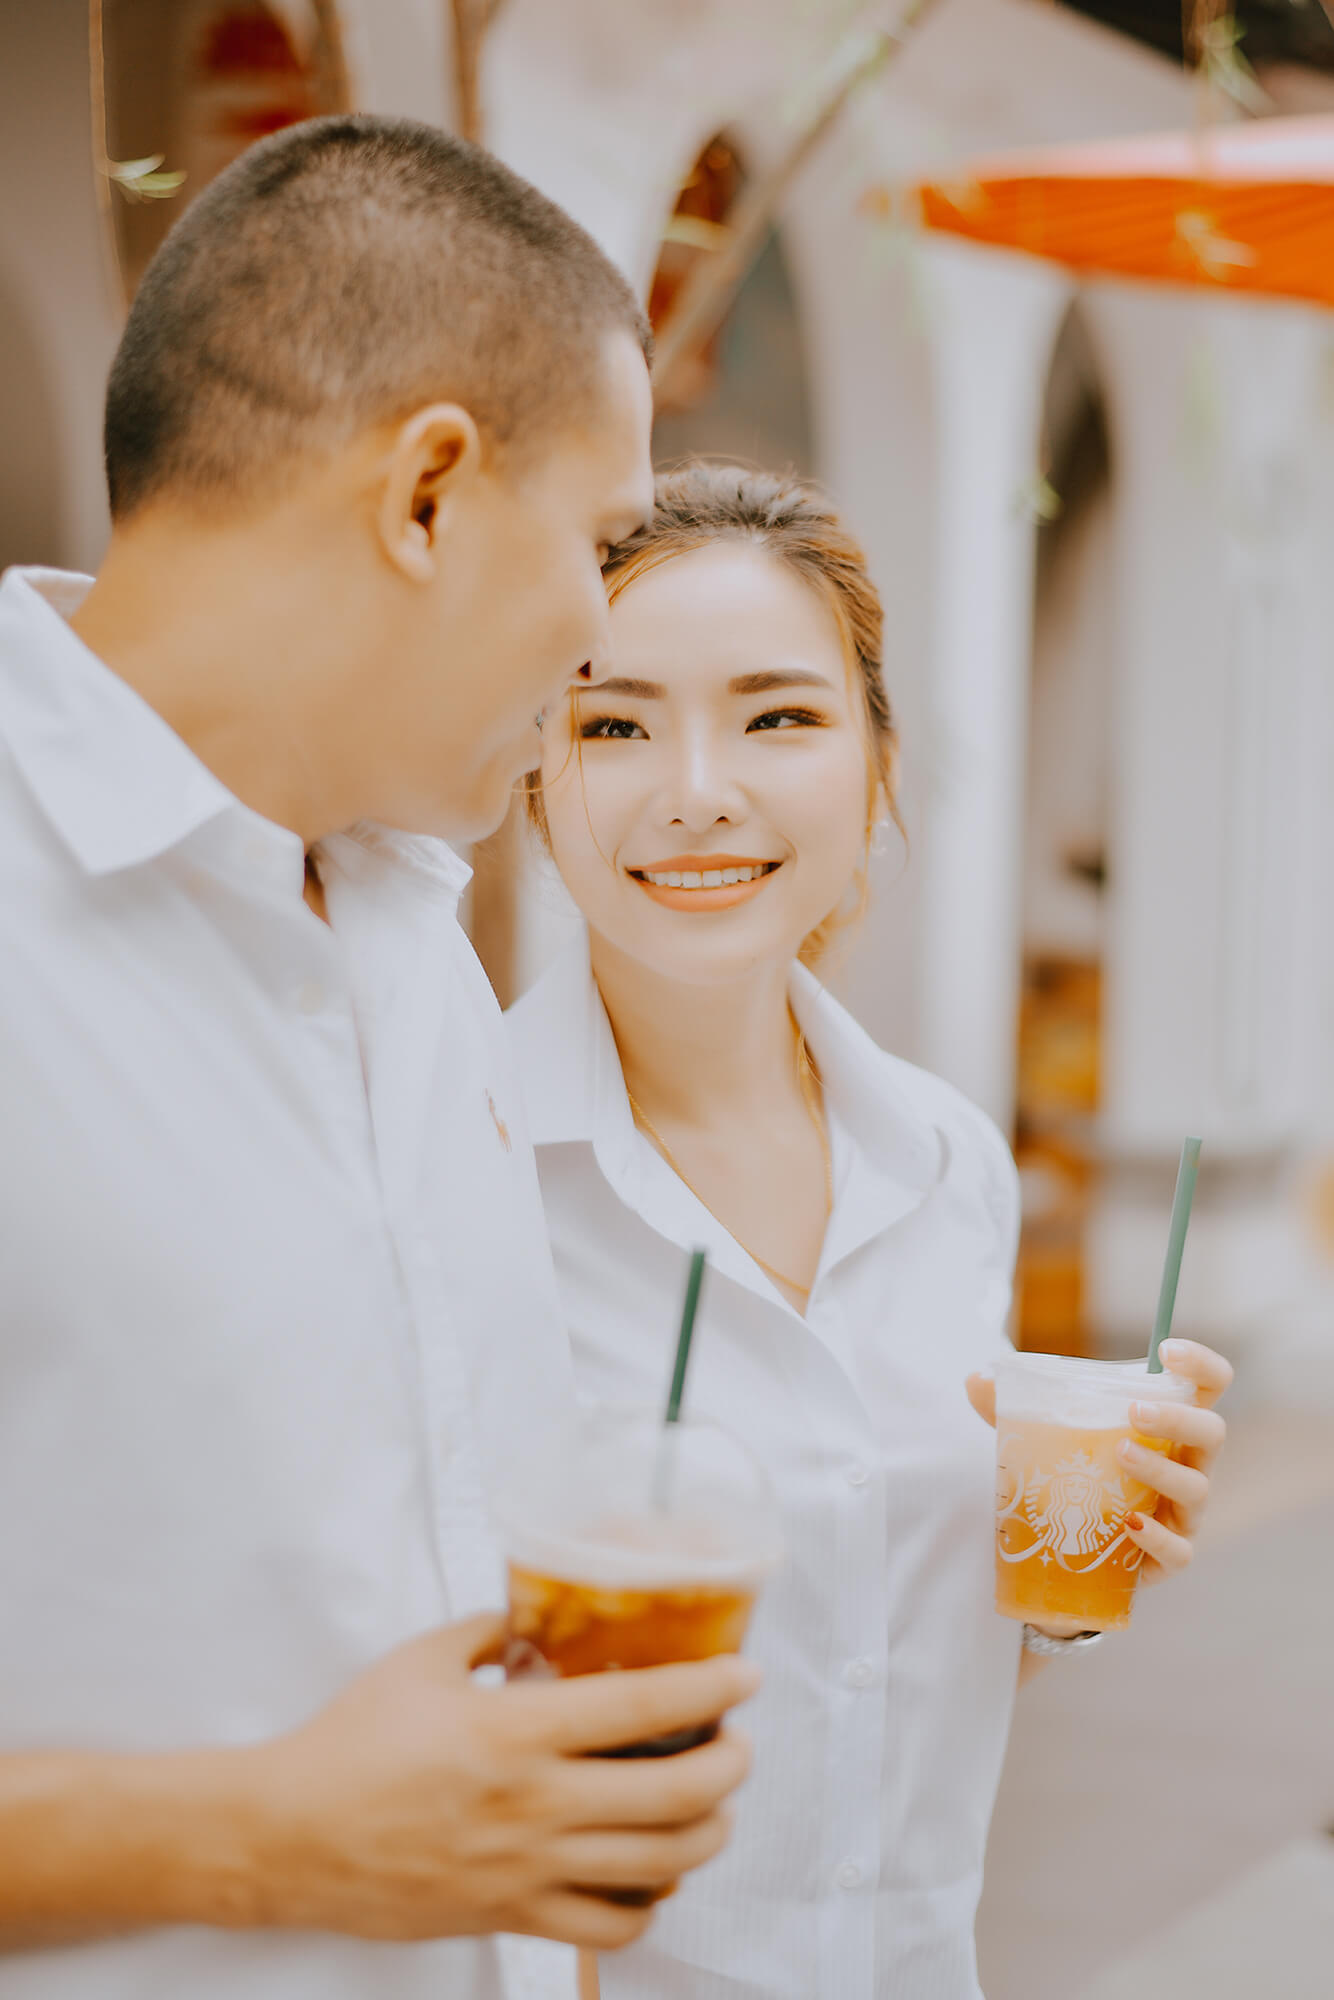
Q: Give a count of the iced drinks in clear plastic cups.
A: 2